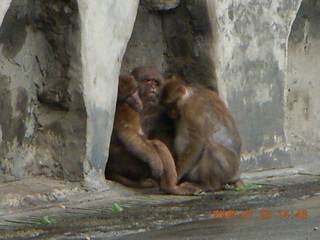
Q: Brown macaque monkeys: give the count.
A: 3